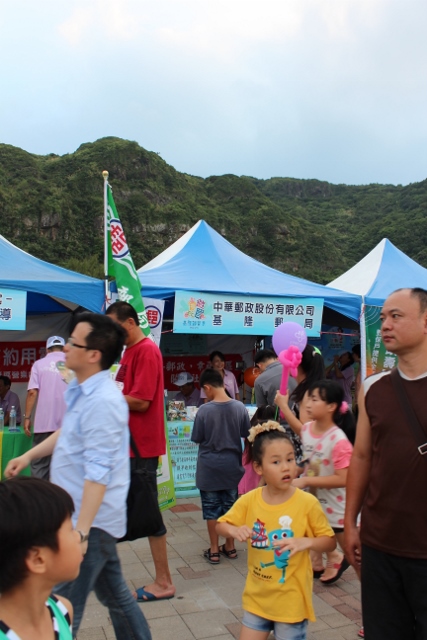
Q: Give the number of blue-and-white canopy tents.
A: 3